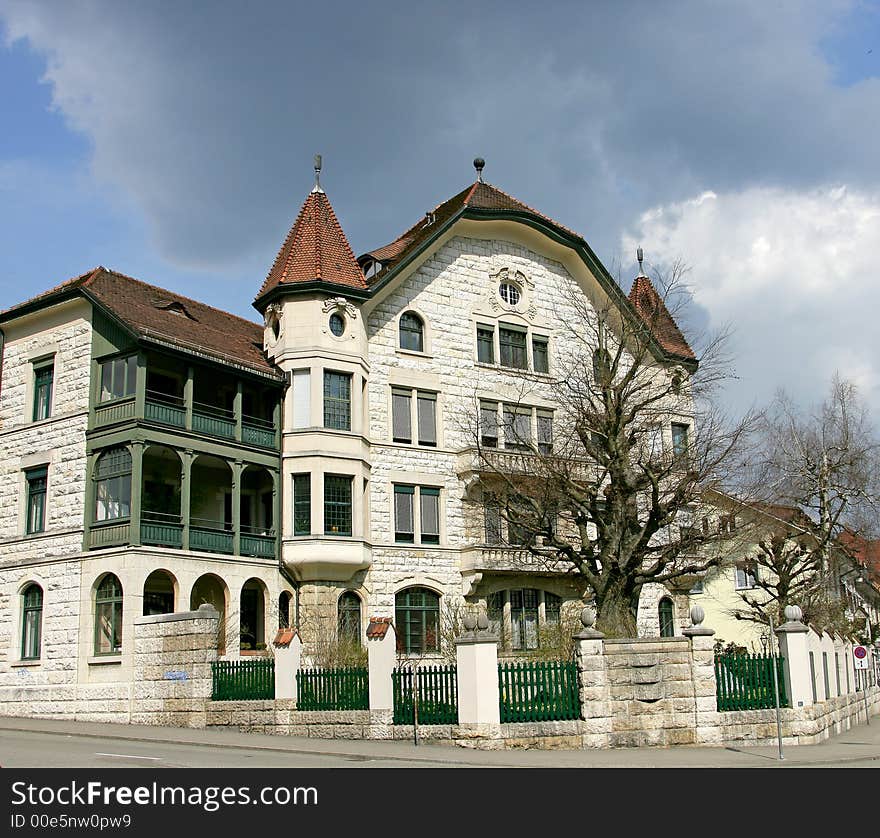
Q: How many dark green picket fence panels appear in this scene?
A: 5